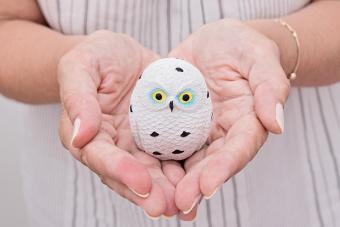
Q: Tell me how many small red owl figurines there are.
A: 0